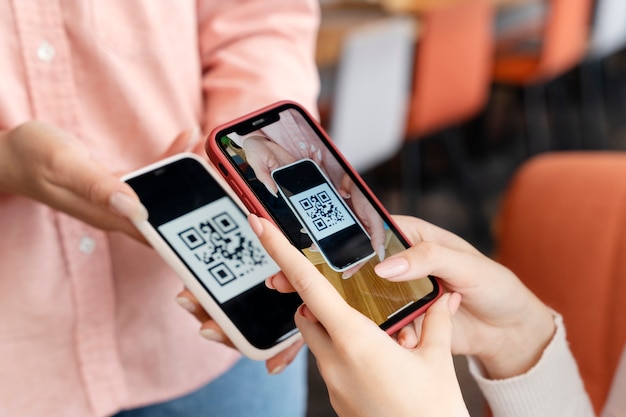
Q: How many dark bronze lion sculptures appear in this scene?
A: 0